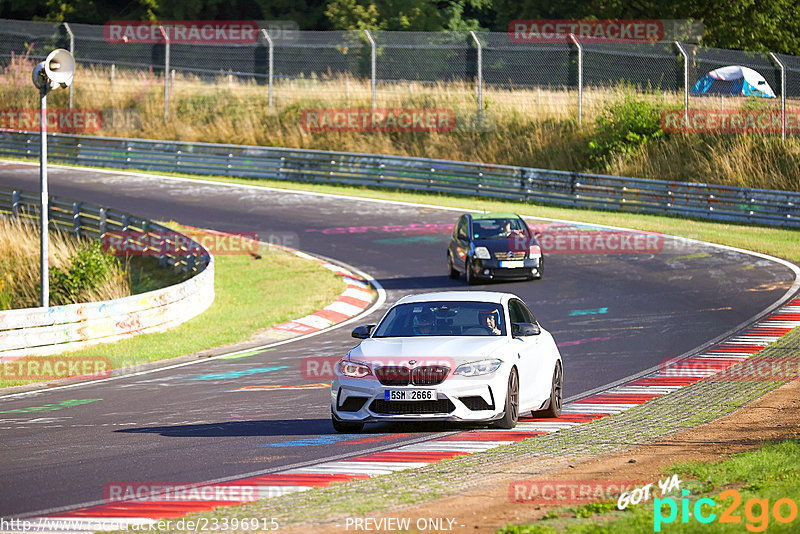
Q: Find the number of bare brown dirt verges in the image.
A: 1